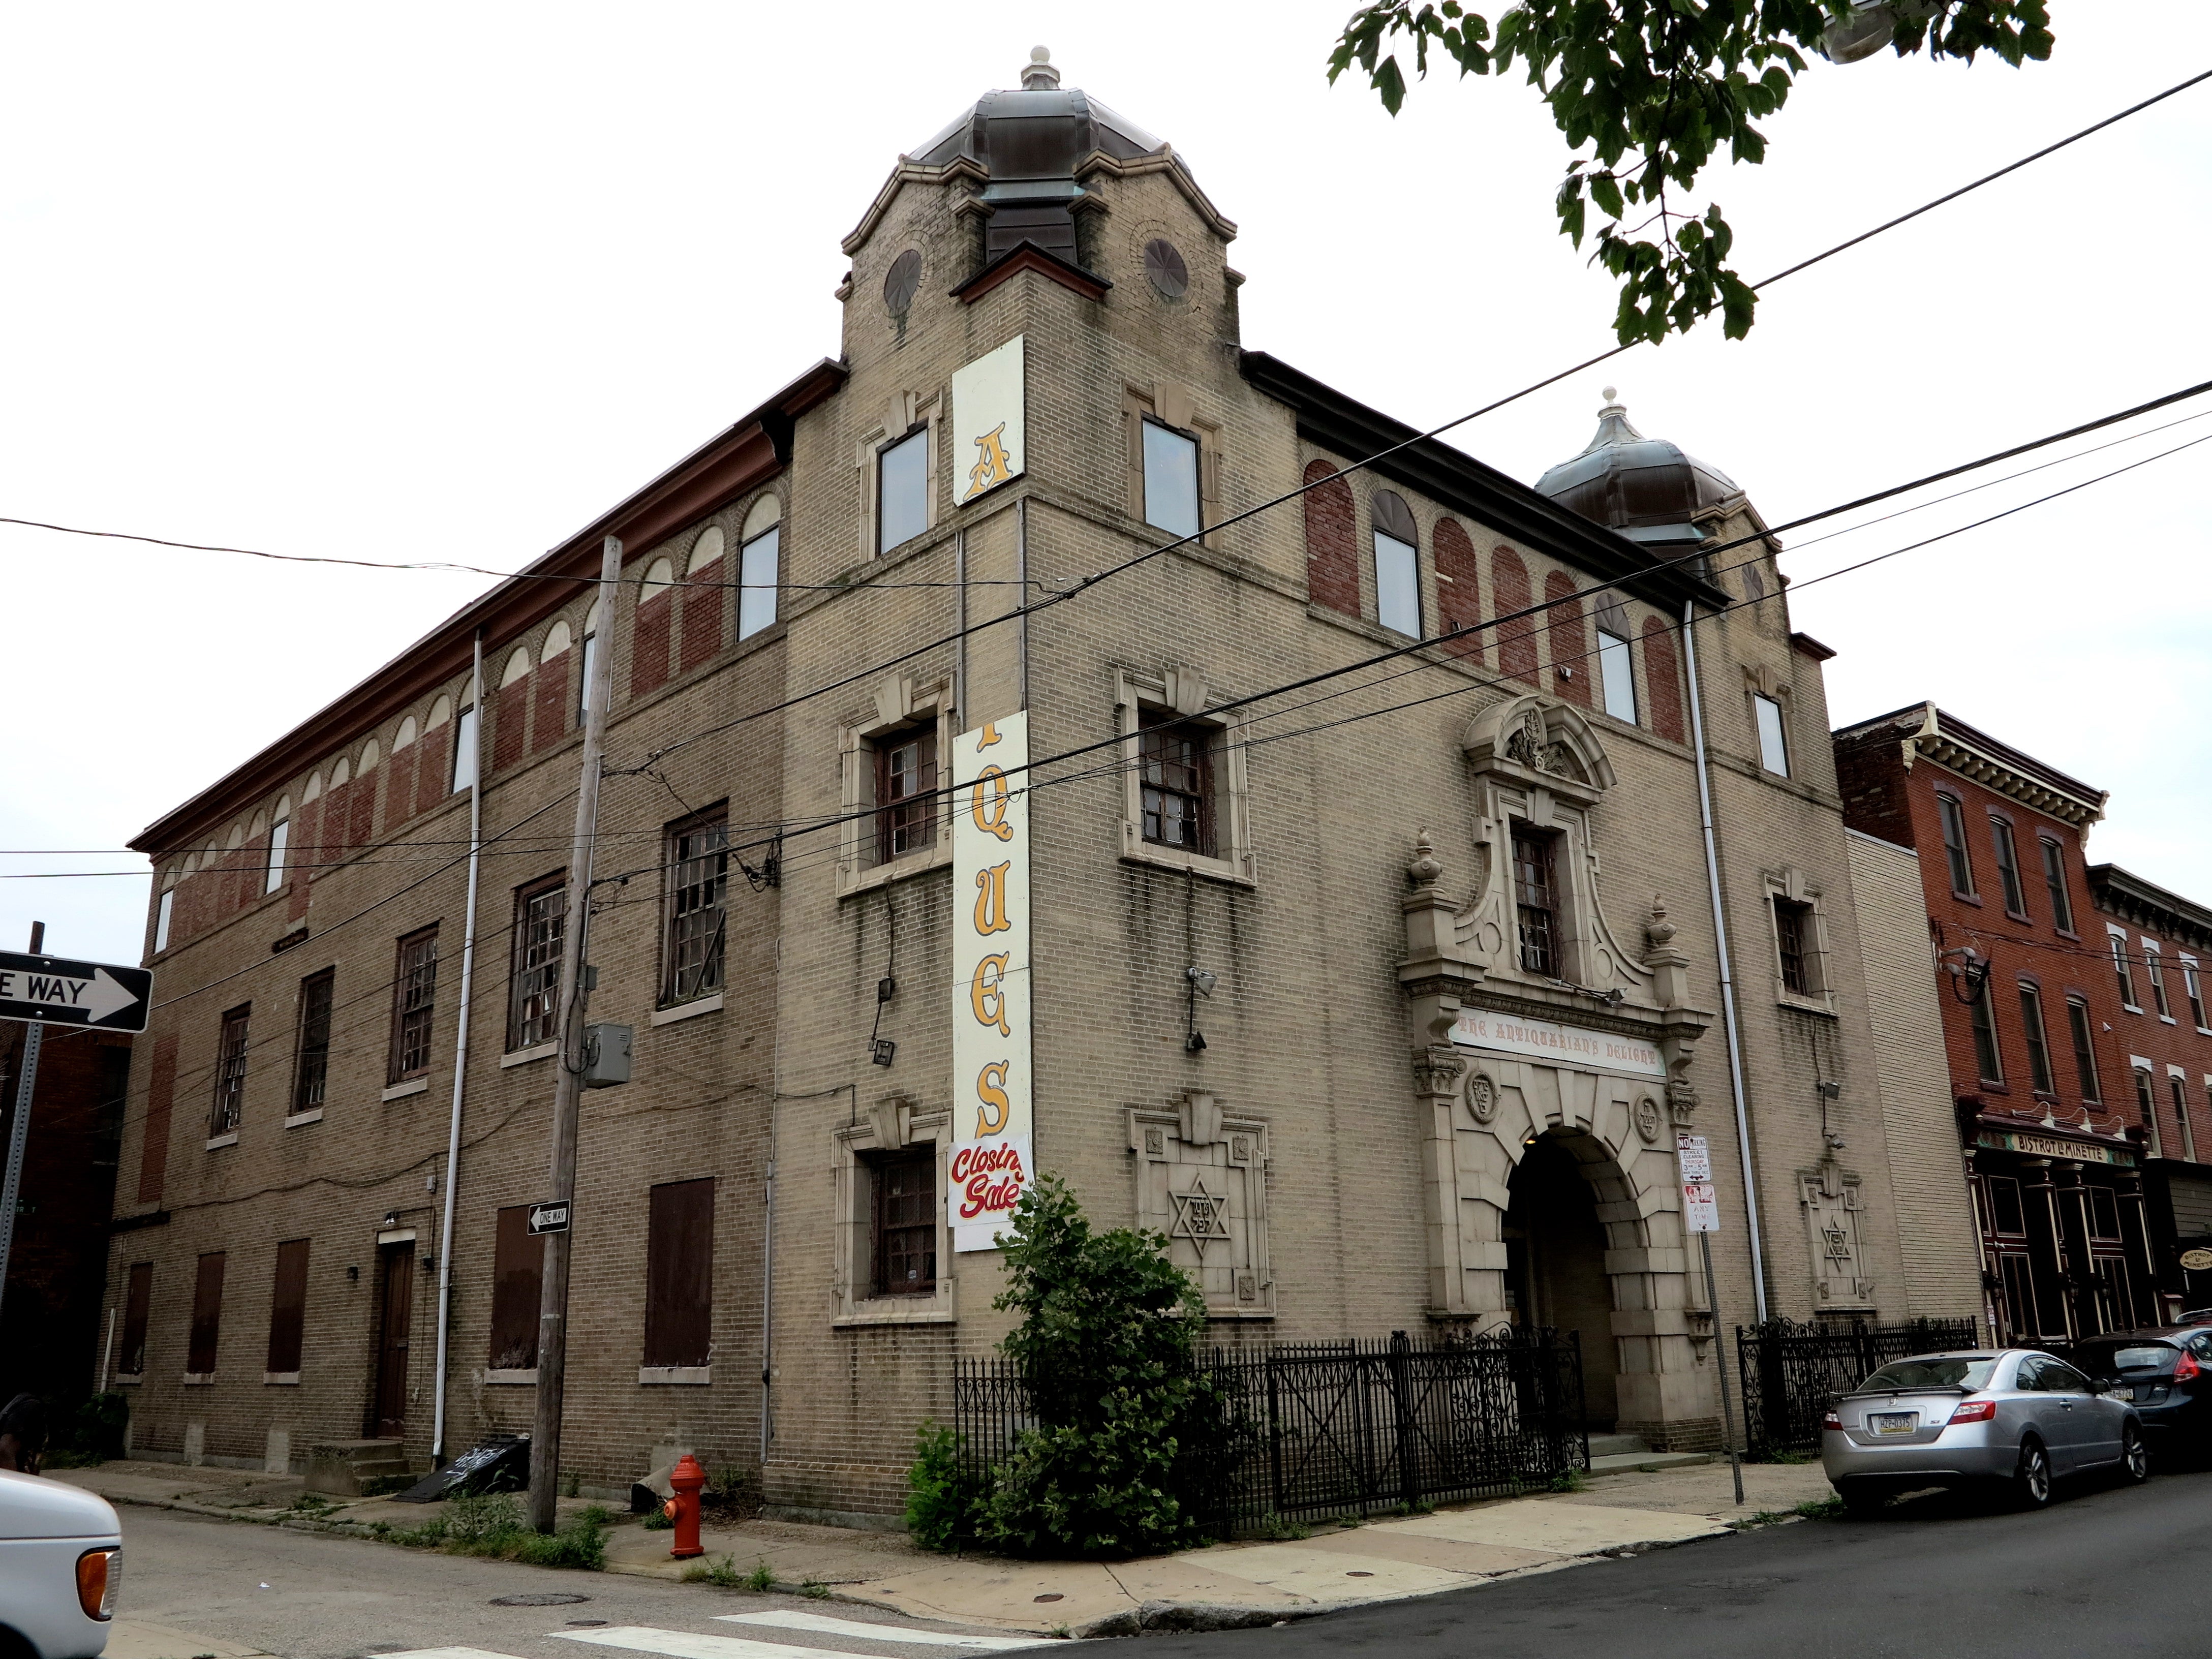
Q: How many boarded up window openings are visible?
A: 5